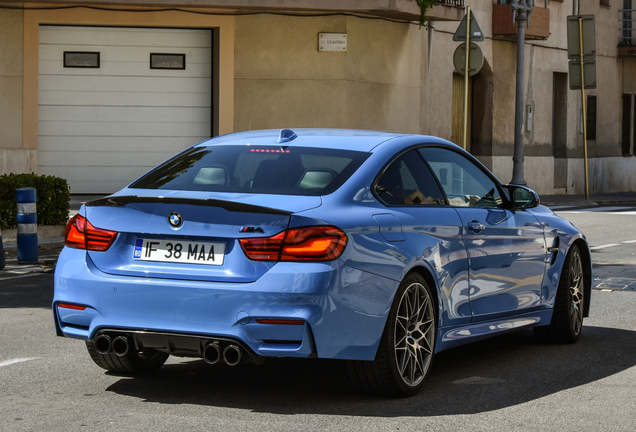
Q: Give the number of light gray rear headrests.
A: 2